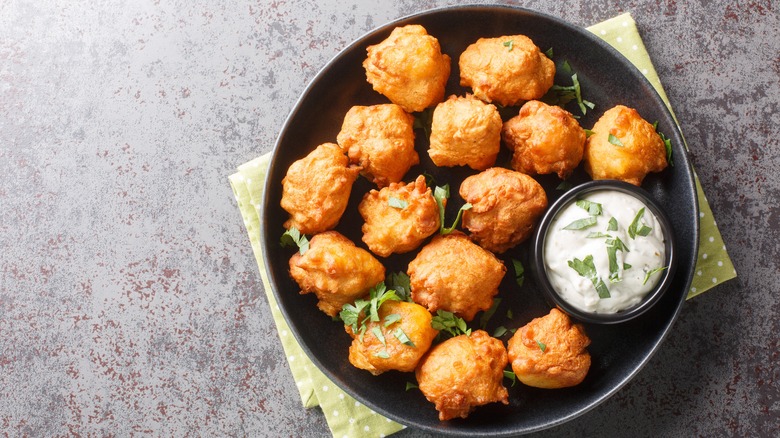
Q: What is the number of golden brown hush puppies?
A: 14